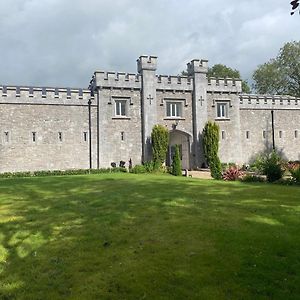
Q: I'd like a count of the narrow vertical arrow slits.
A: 10